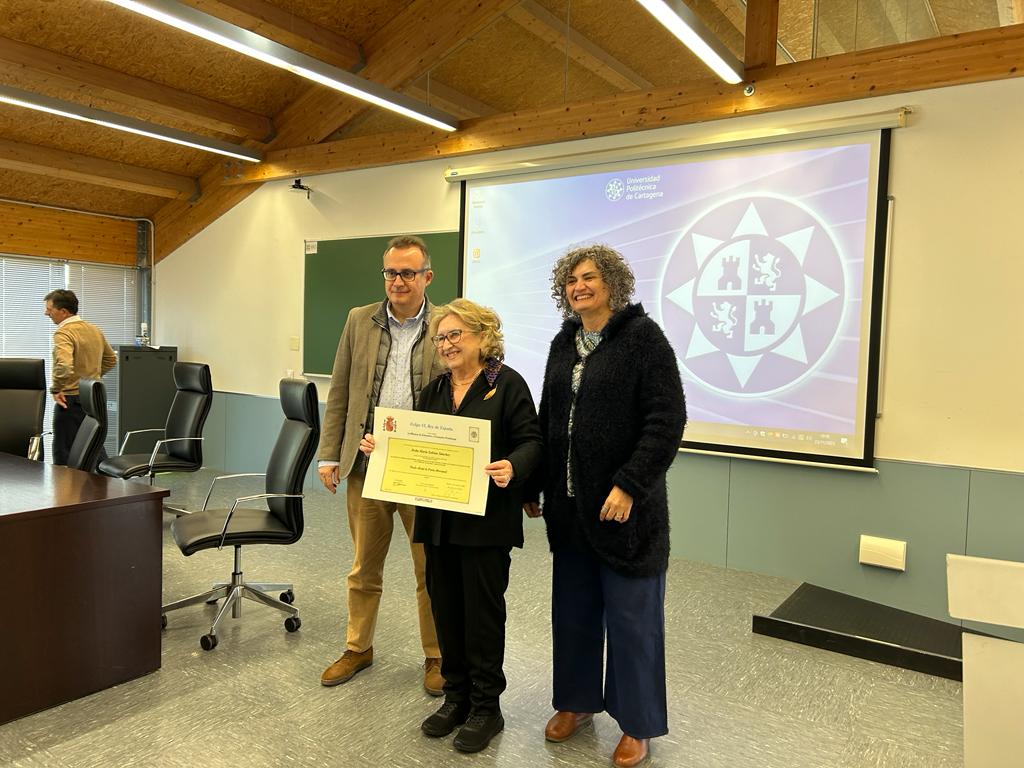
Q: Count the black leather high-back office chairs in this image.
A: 4